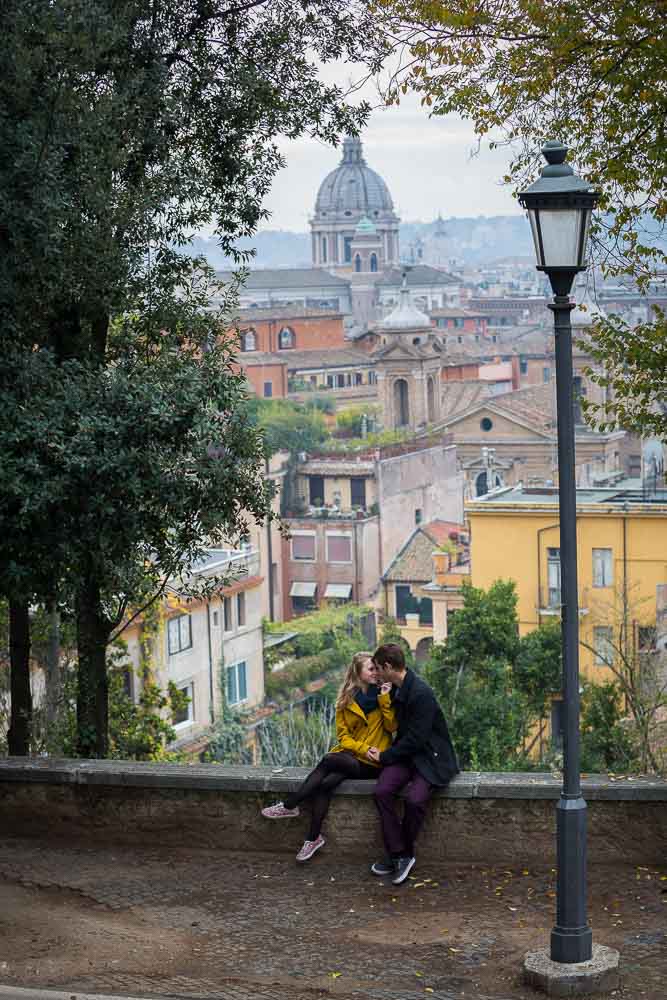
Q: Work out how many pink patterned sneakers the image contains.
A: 2